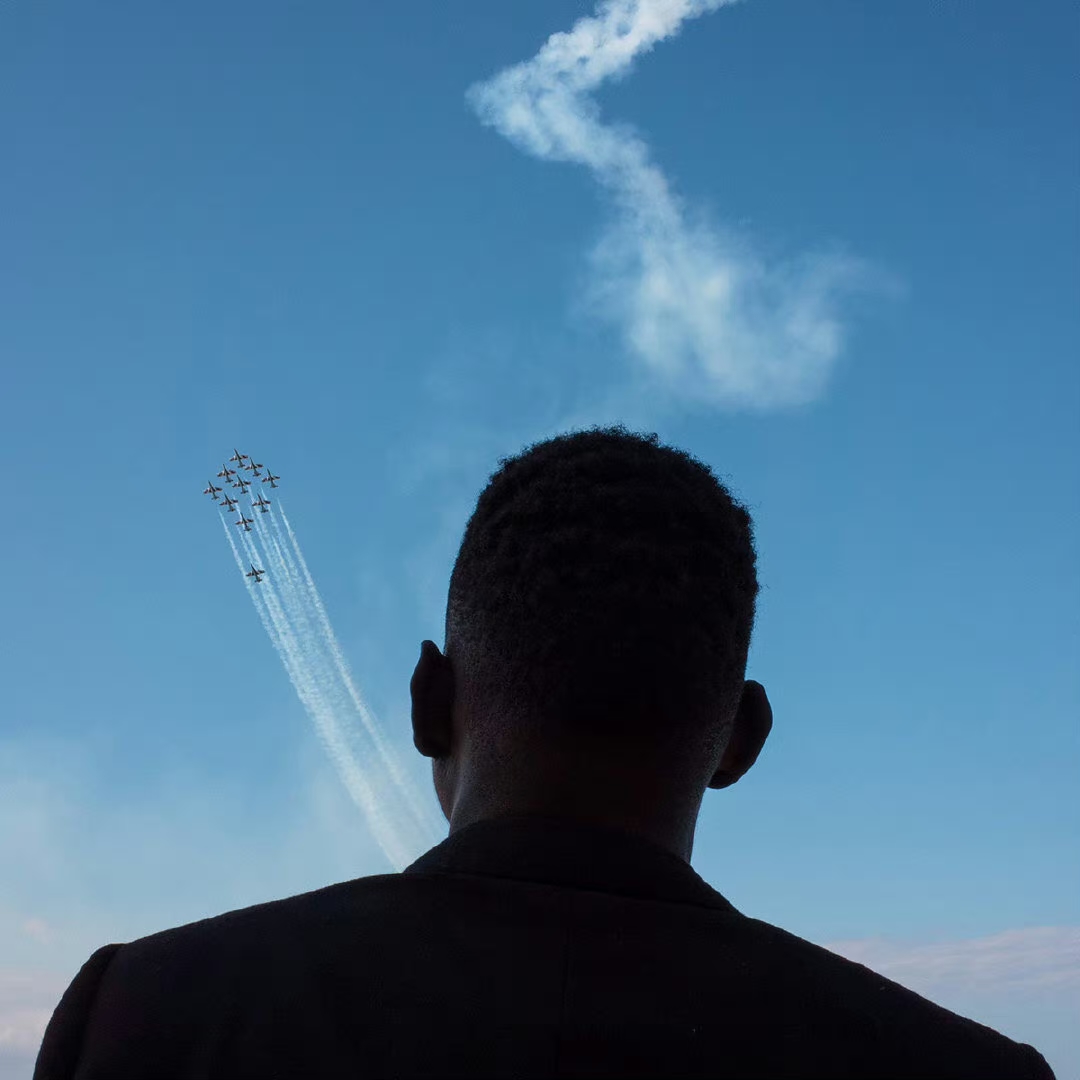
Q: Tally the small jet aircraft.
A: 10